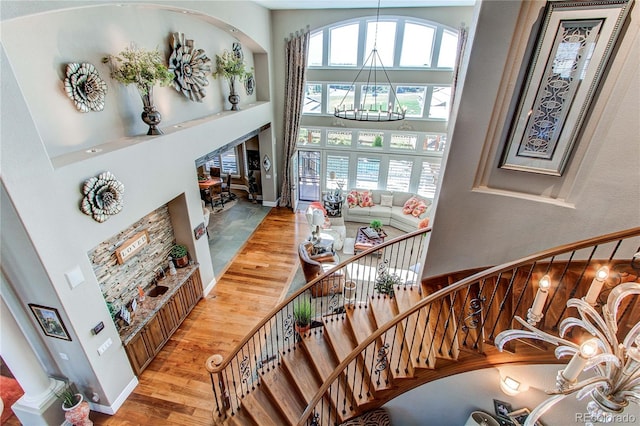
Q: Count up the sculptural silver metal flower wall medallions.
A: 5